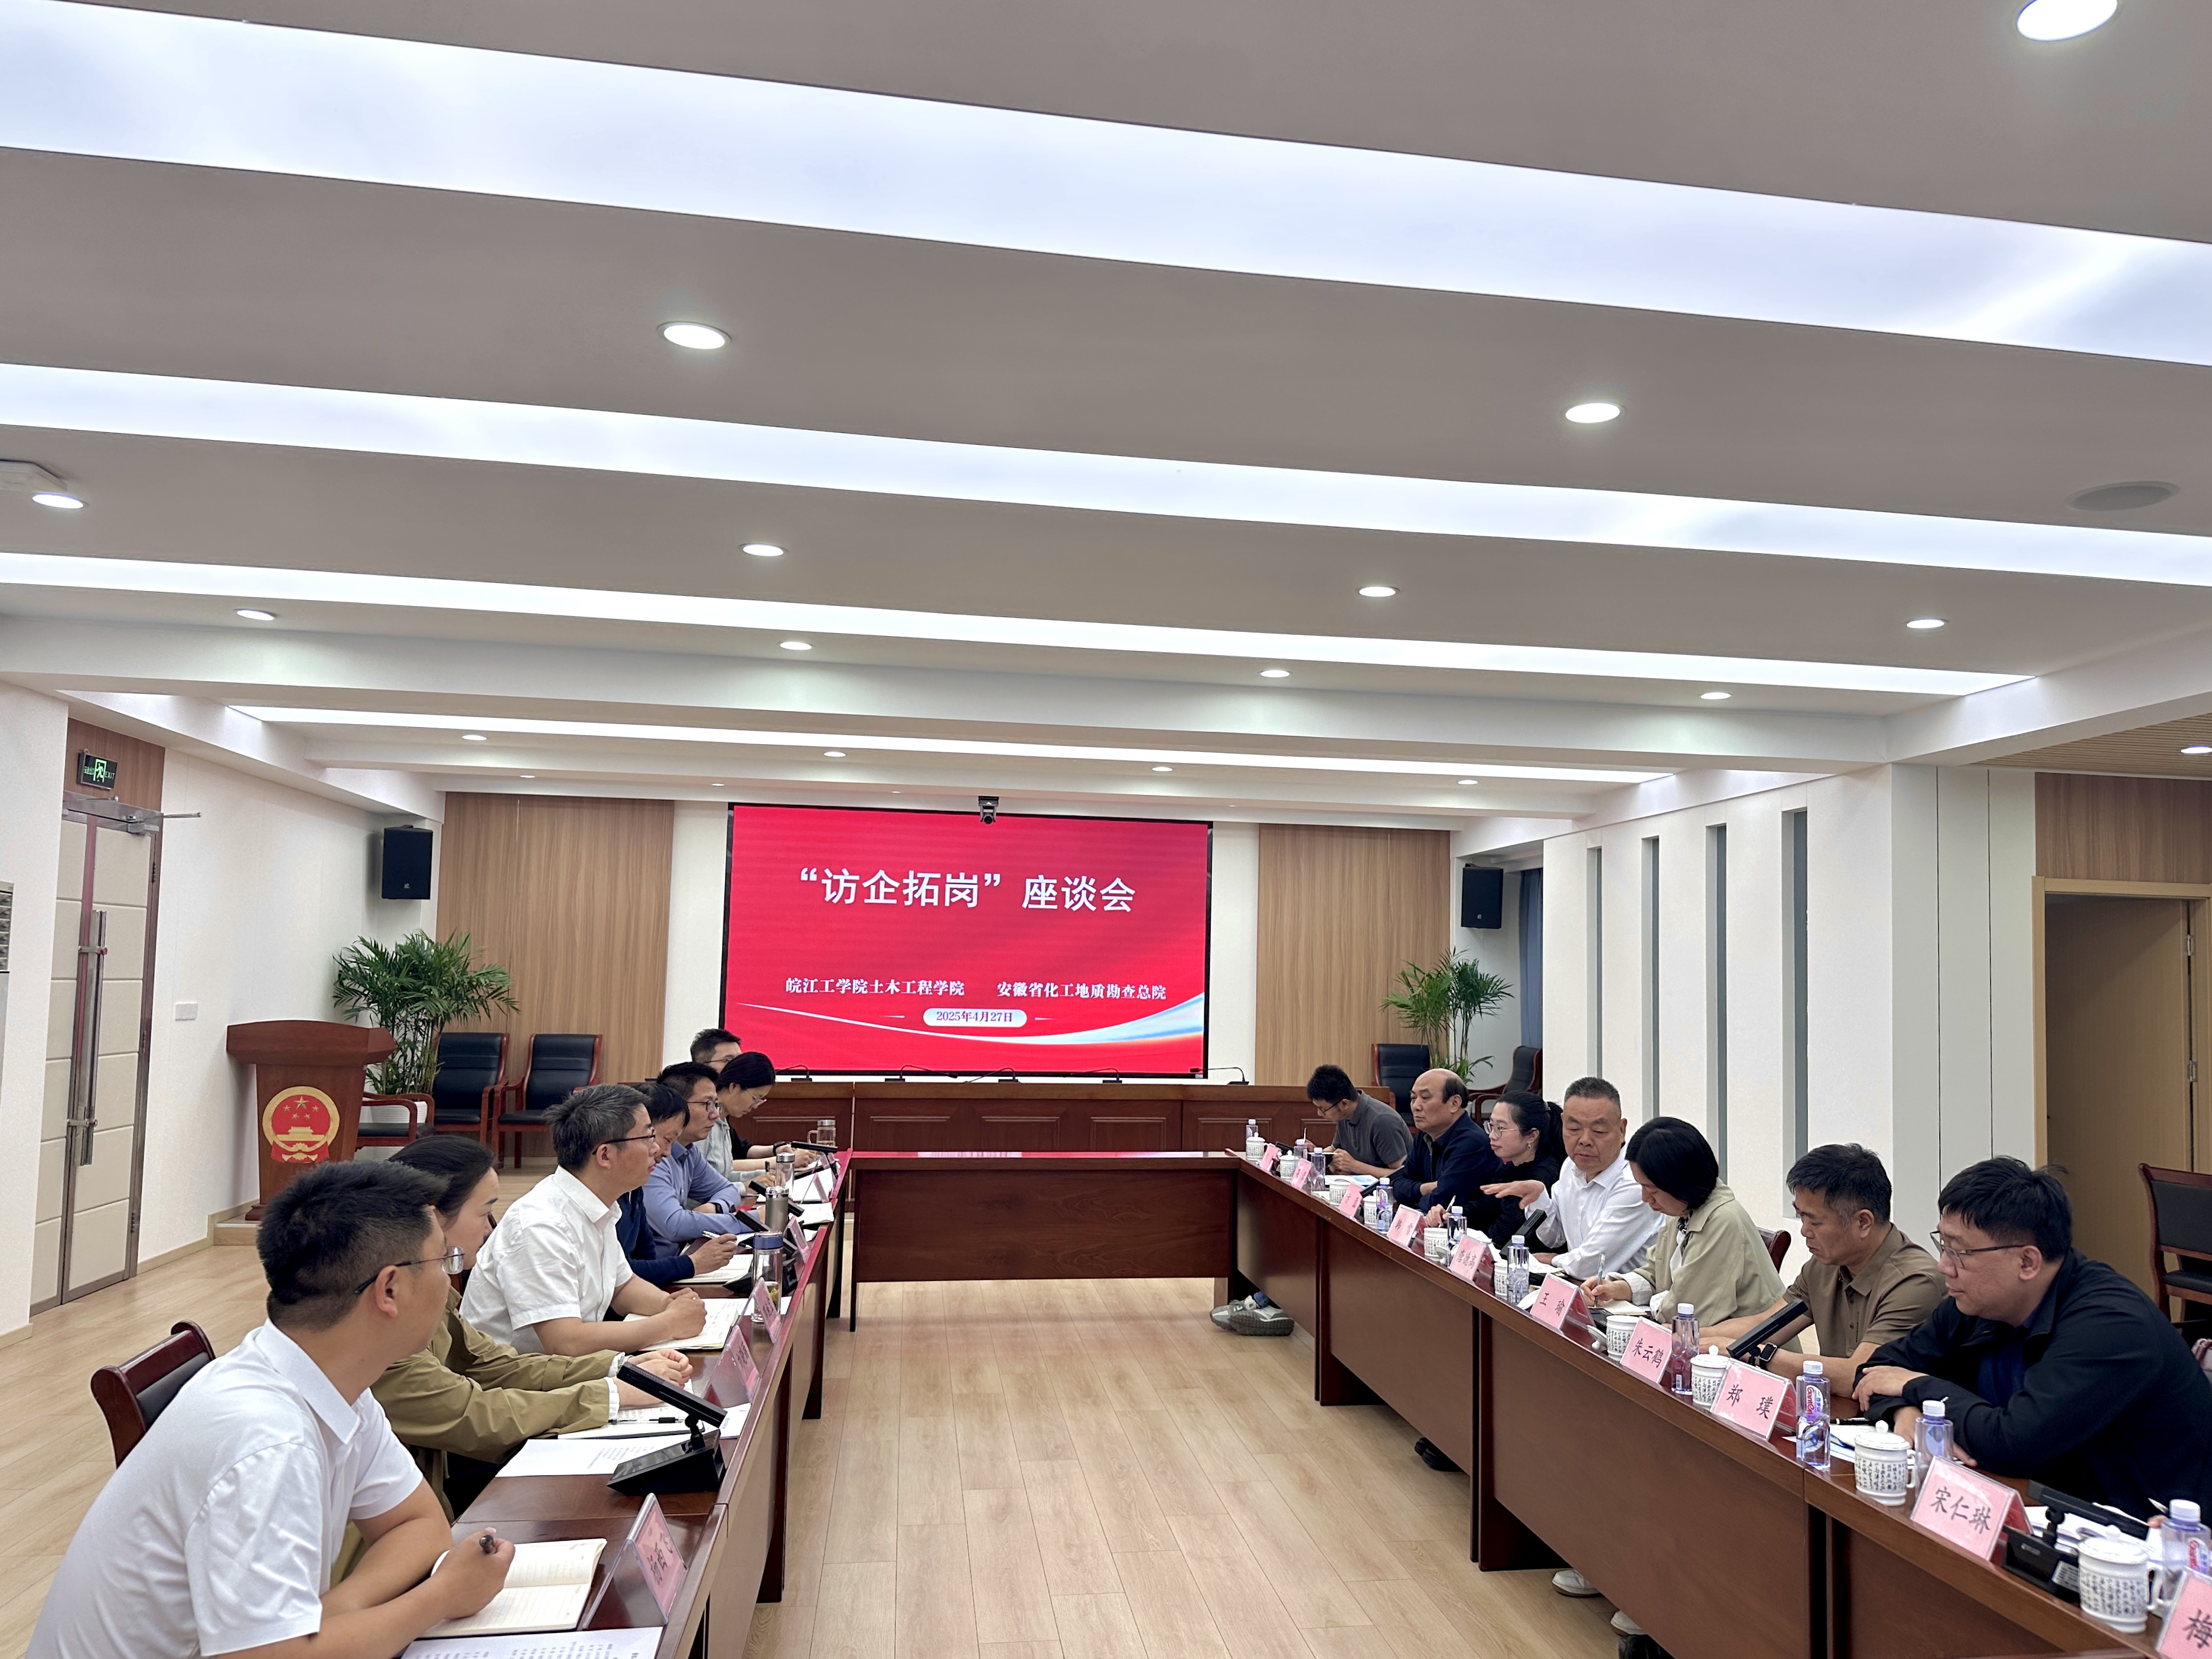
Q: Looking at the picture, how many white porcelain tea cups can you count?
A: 10